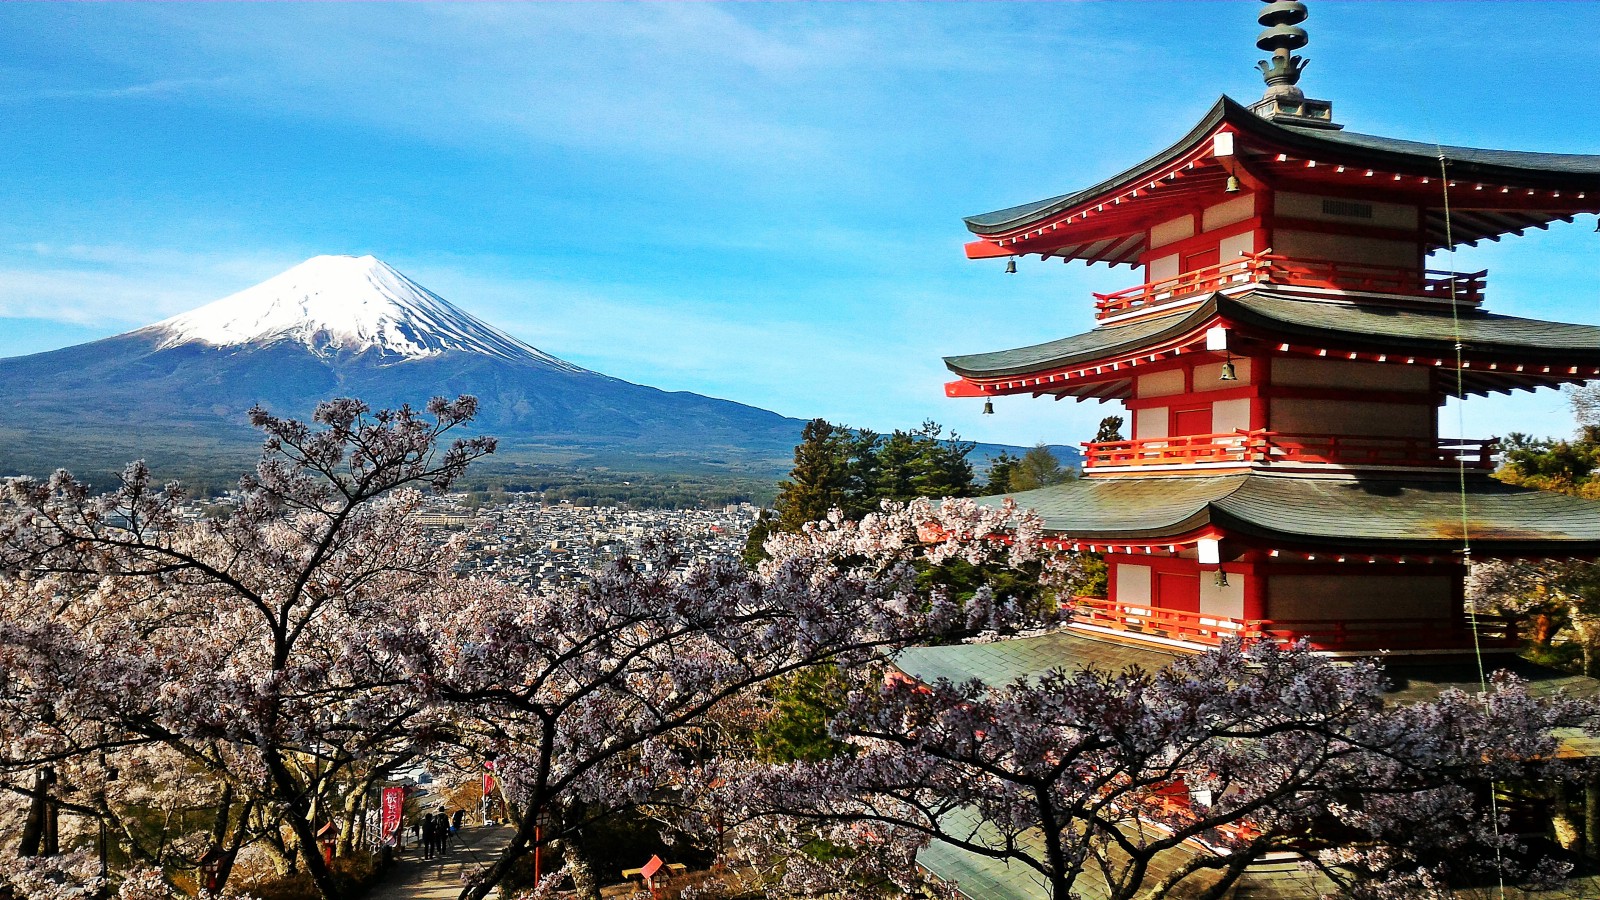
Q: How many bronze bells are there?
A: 5